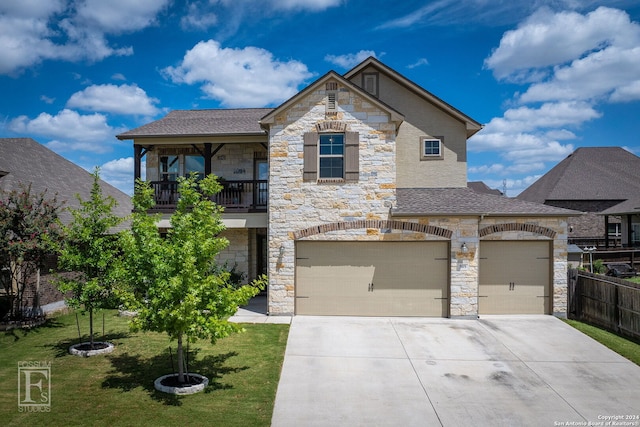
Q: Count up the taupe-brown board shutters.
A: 2